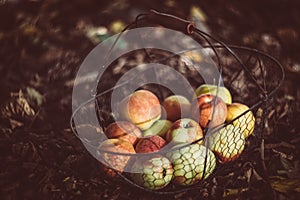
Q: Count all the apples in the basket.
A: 13